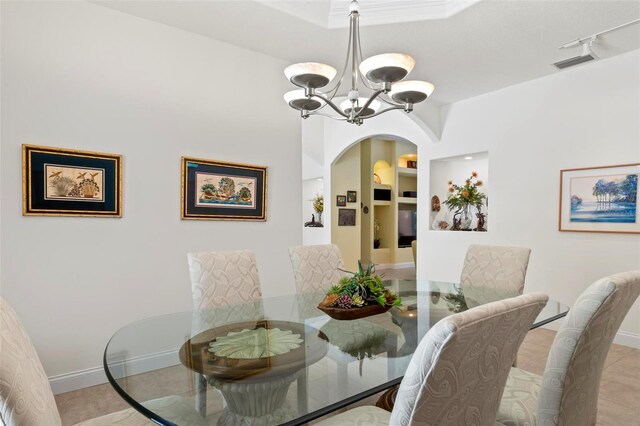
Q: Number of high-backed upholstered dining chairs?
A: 6